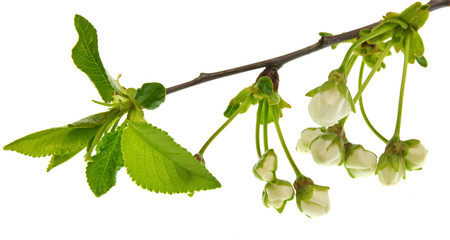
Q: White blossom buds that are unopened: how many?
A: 9